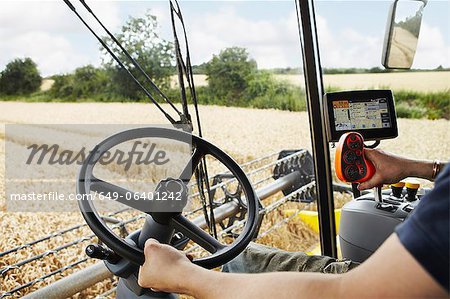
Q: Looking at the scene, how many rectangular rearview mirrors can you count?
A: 1